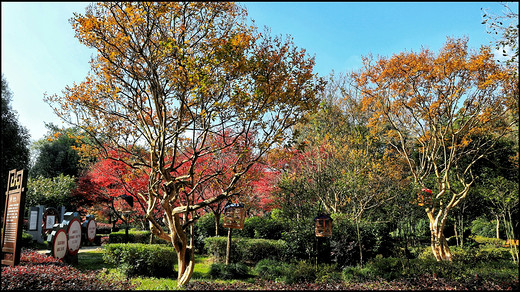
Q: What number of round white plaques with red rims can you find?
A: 3